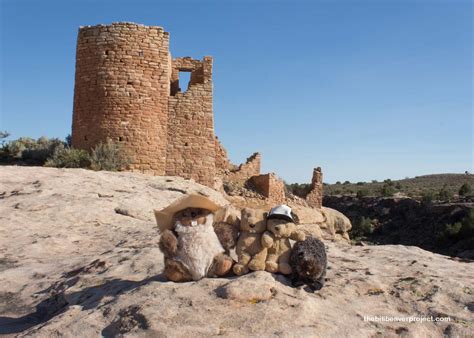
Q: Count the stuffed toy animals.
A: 4